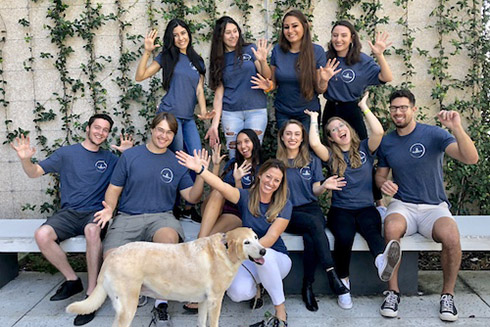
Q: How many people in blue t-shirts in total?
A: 11